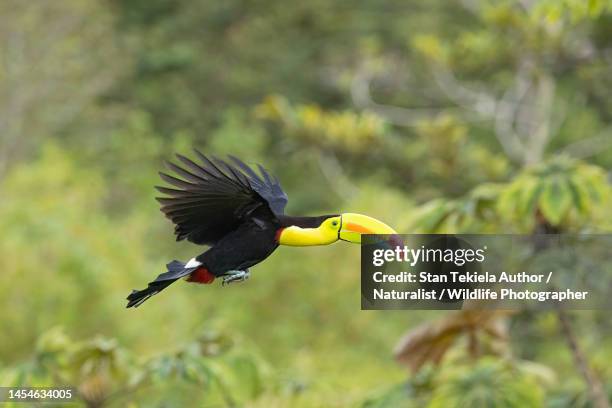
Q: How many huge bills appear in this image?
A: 1